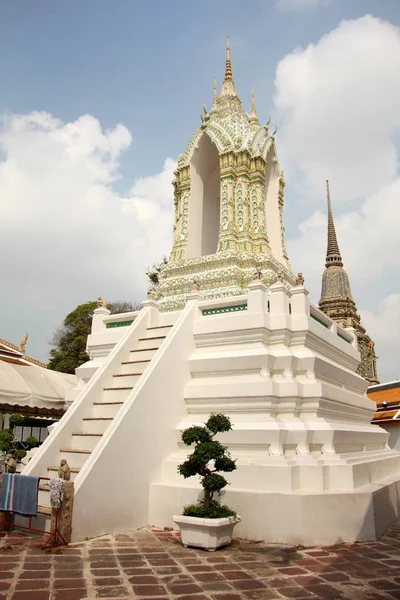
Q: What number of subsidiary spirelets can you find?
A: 2